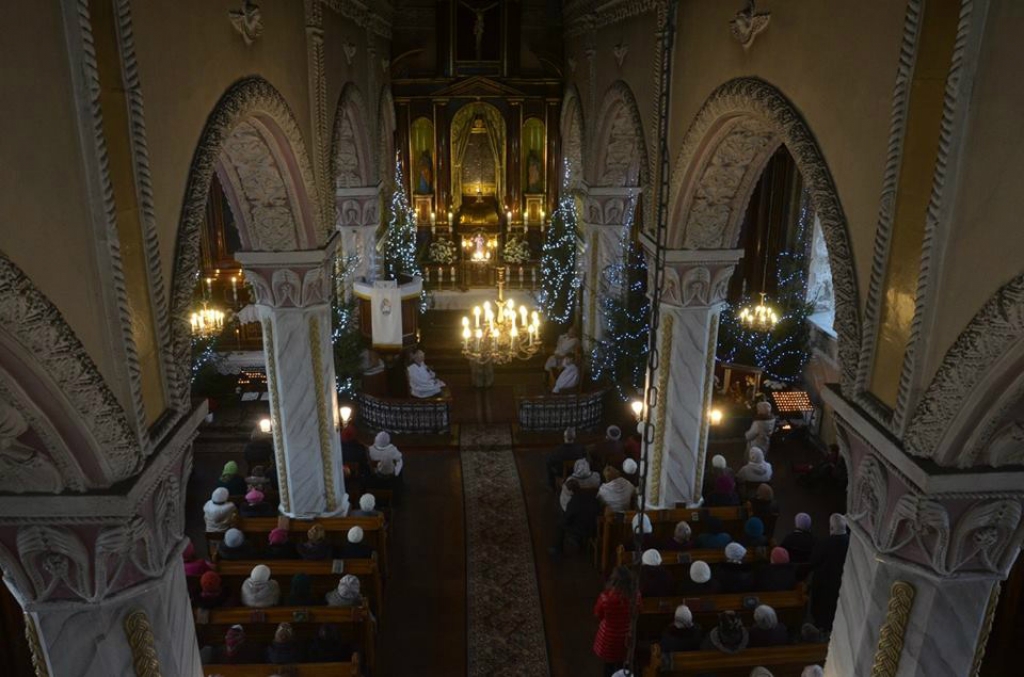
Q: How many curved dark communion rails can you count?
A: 2